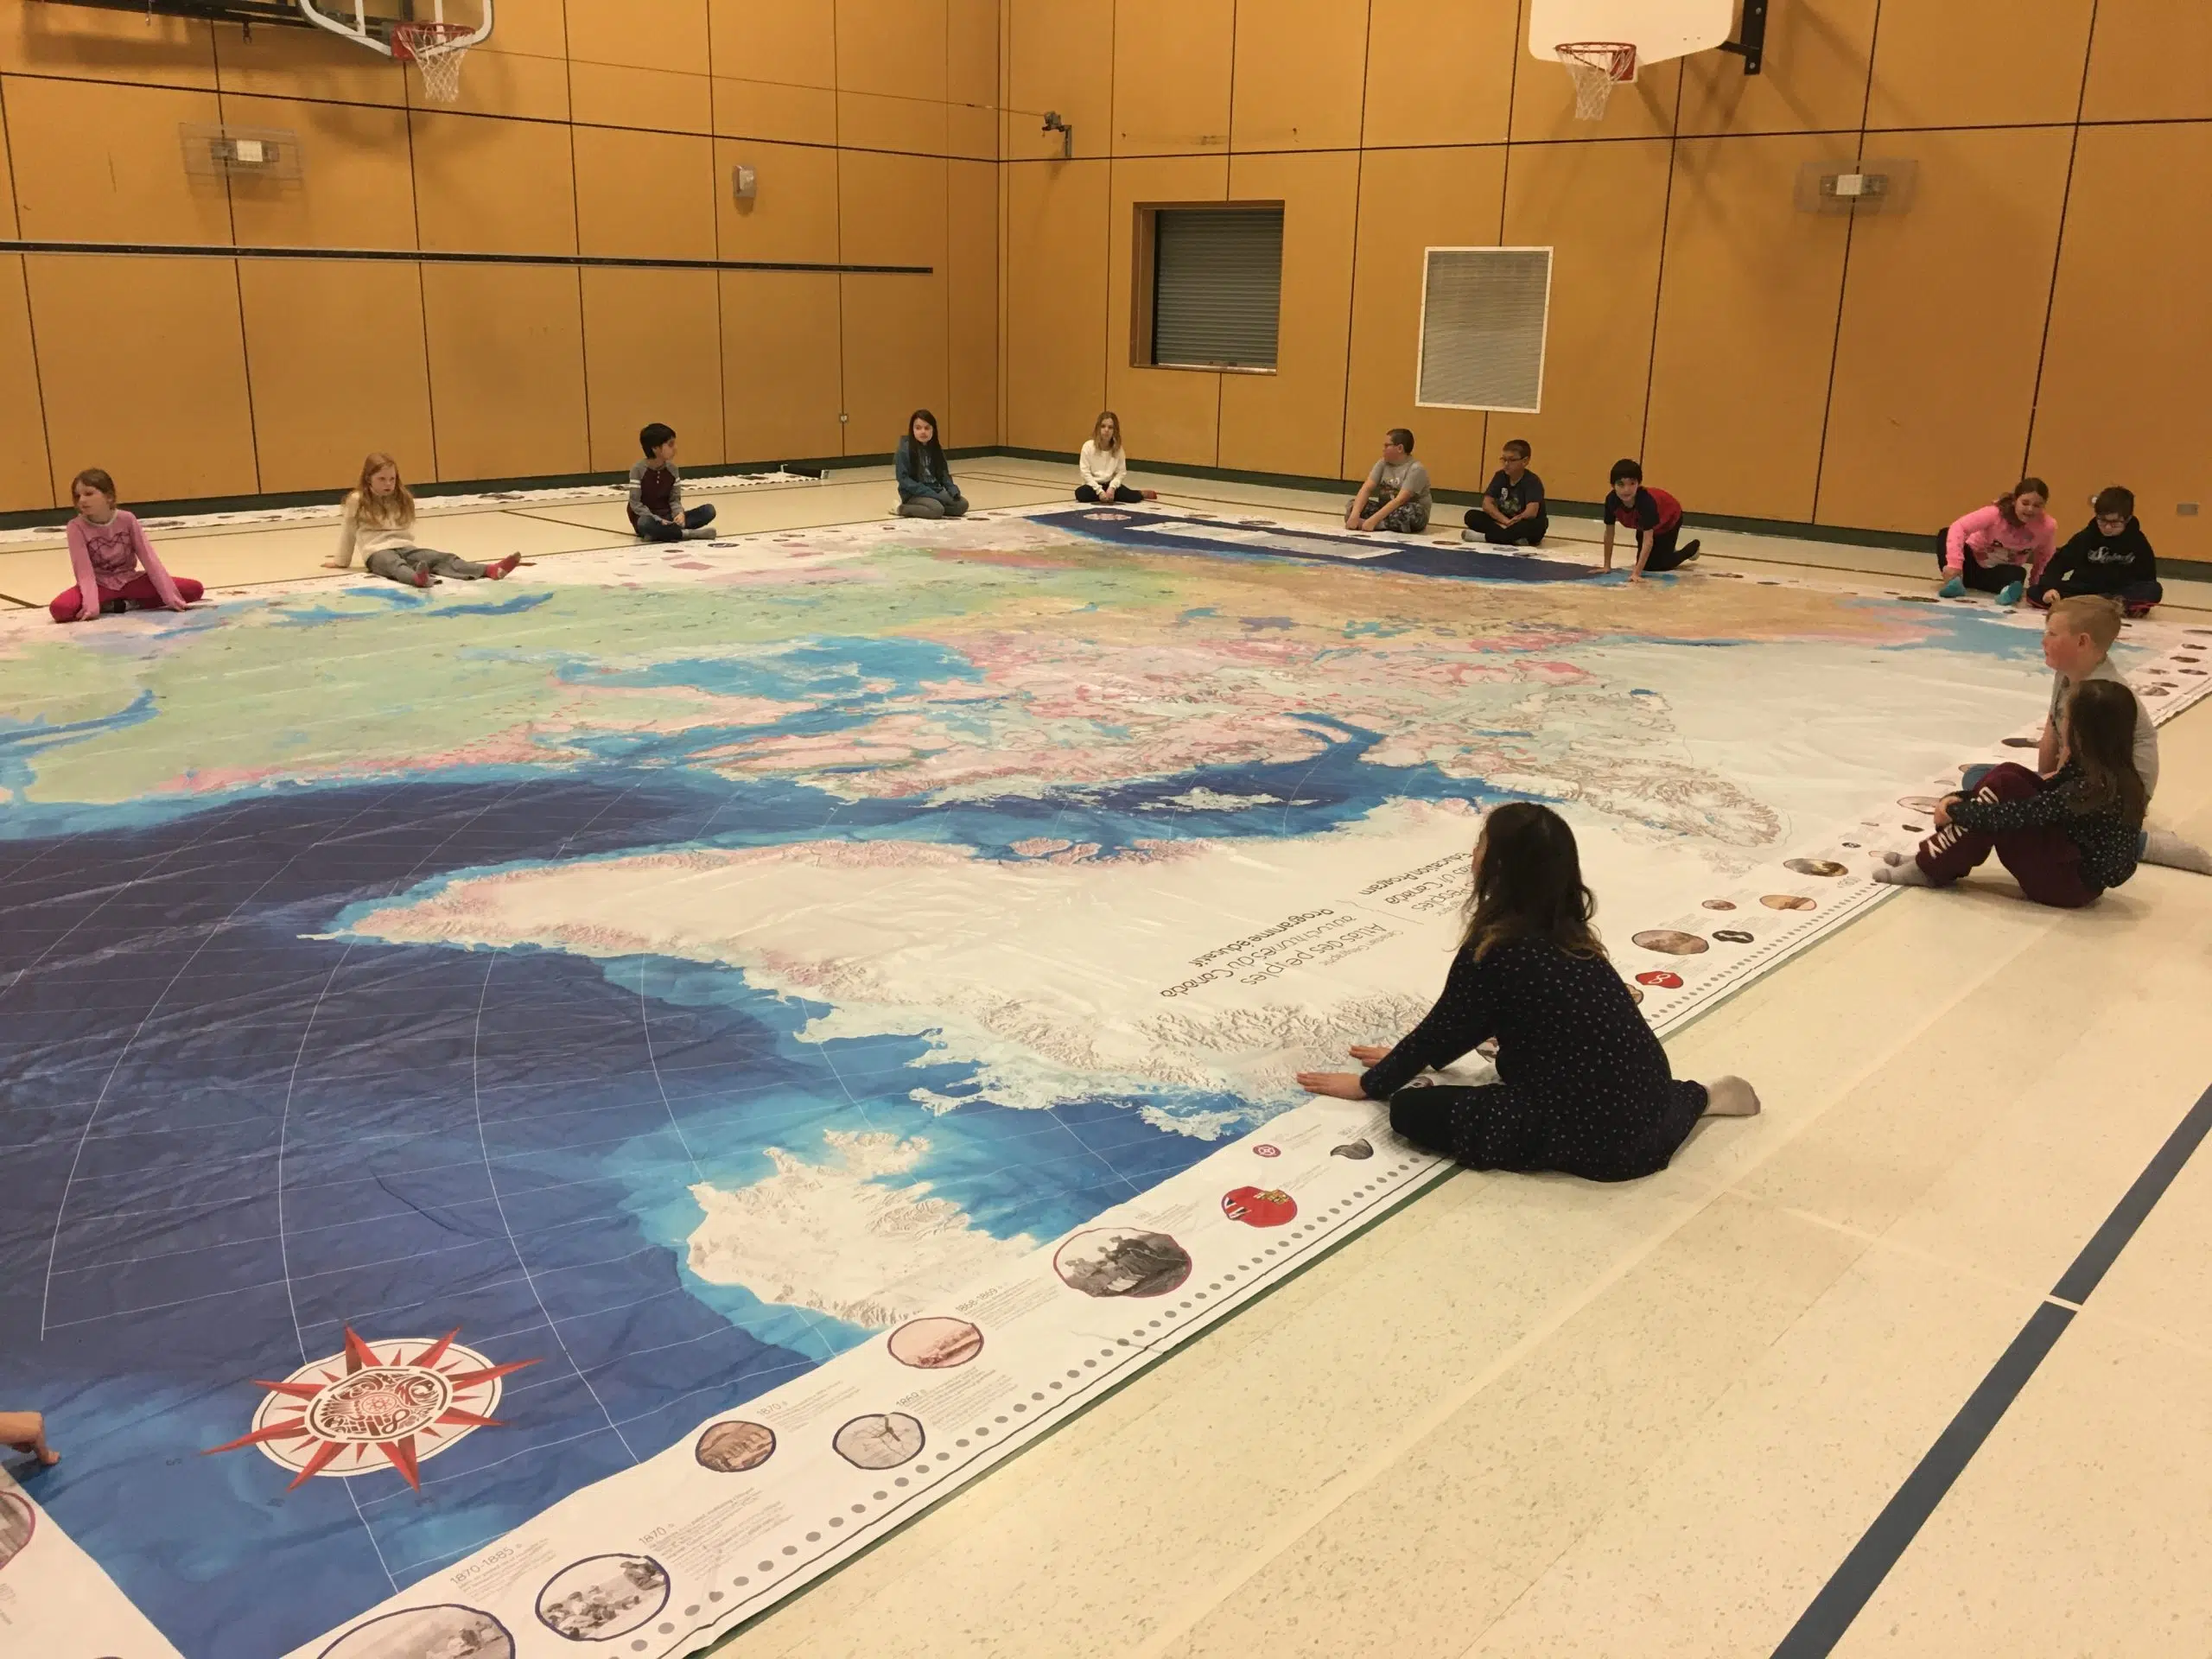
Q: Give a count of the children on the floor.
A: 13